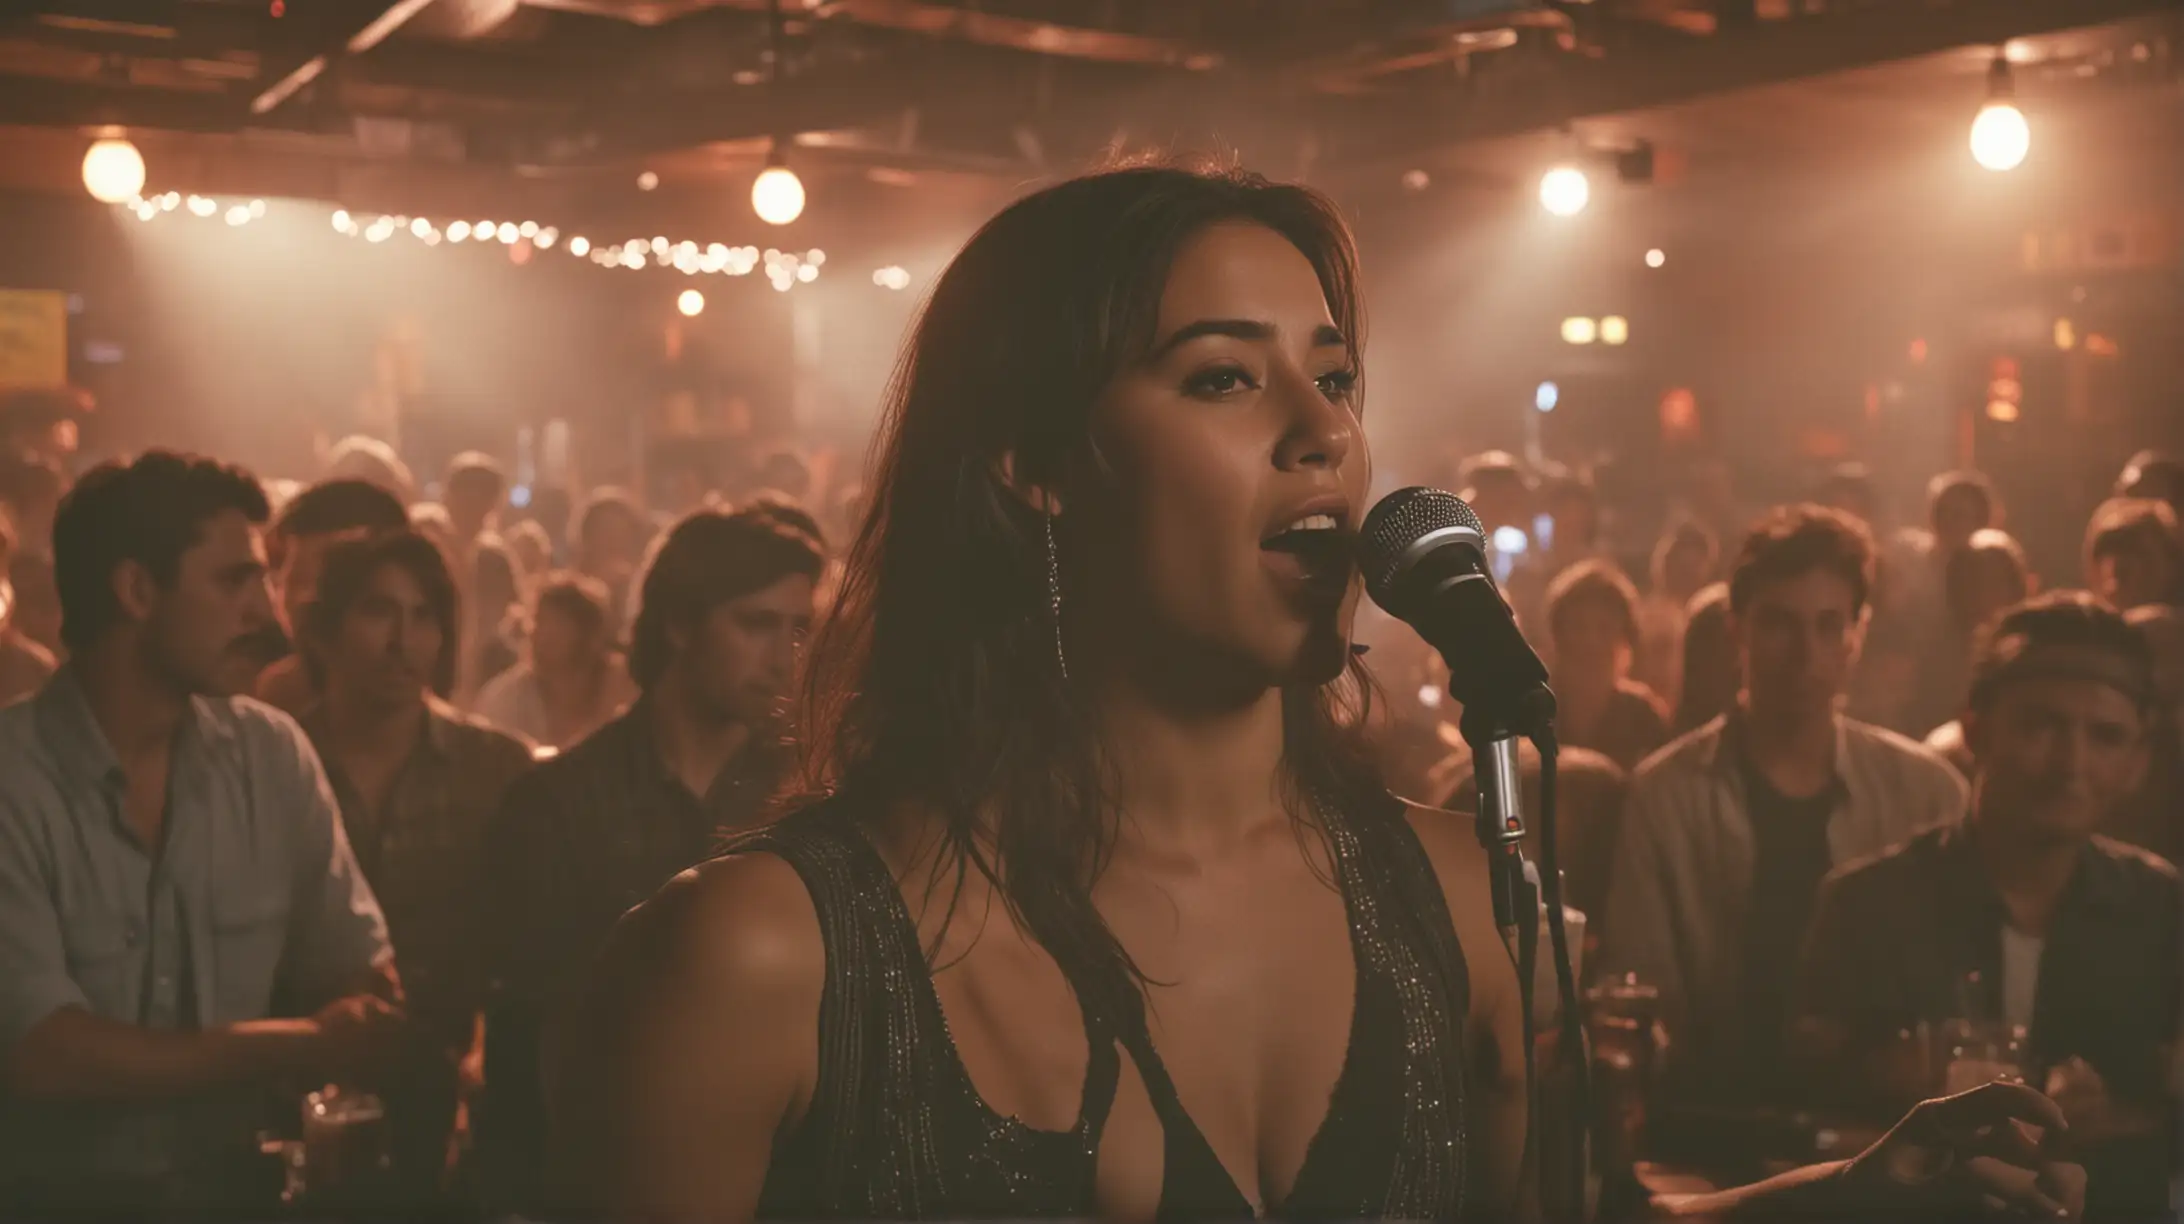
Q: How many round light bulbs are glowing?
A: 4